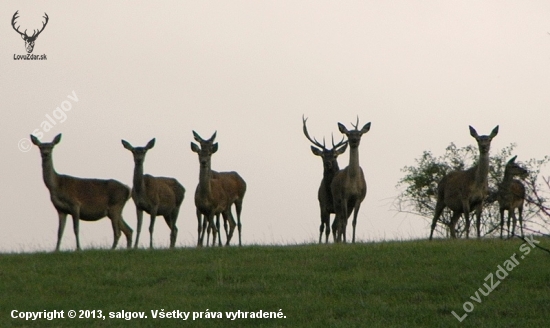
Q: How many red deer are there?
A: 8